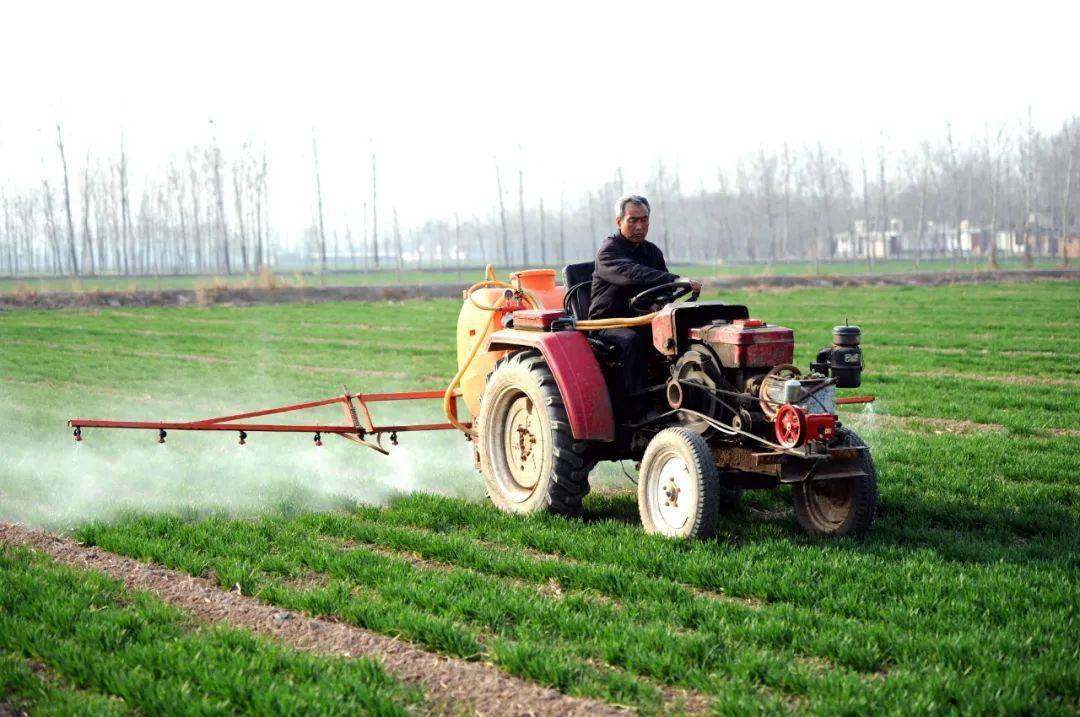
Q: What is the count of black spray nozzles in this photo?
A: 6